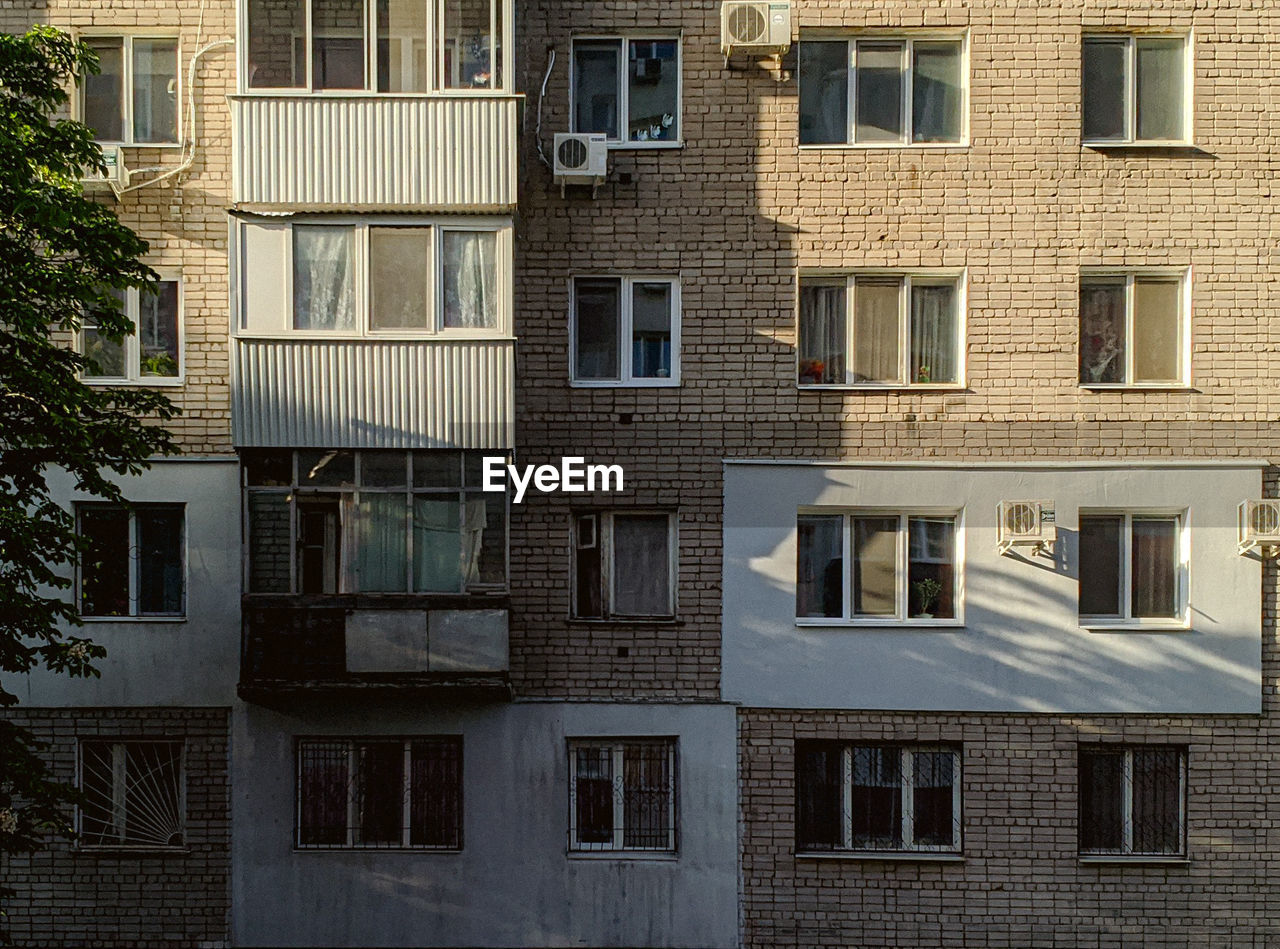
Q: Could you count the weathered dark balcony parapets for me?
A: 1